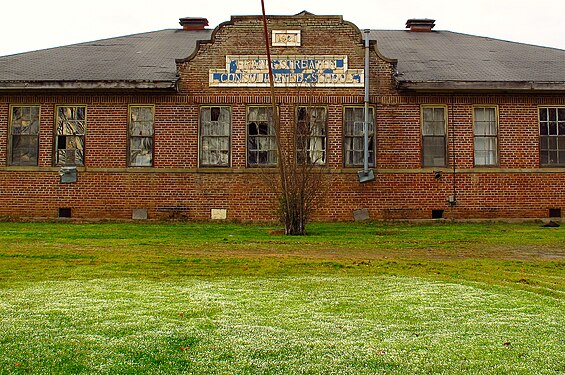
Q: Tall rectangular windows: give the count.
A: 10